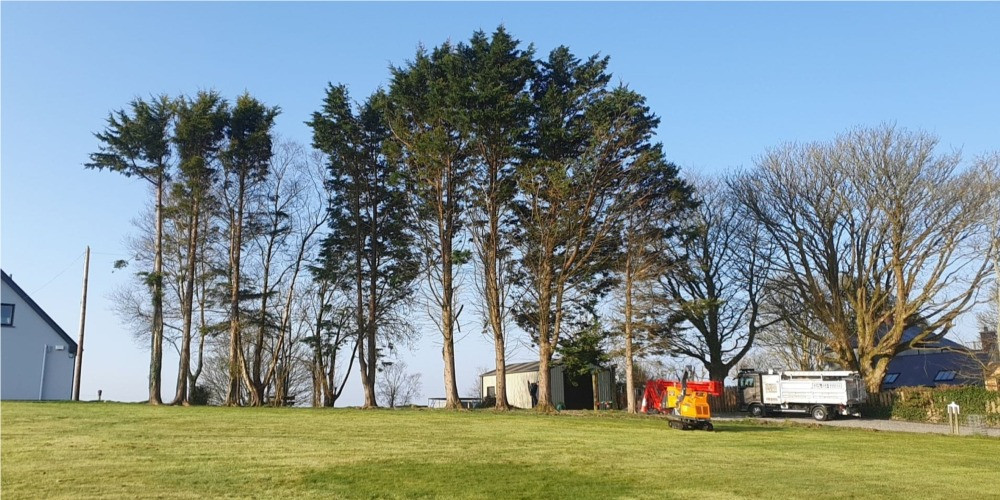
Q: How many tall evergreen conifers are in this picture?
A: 8